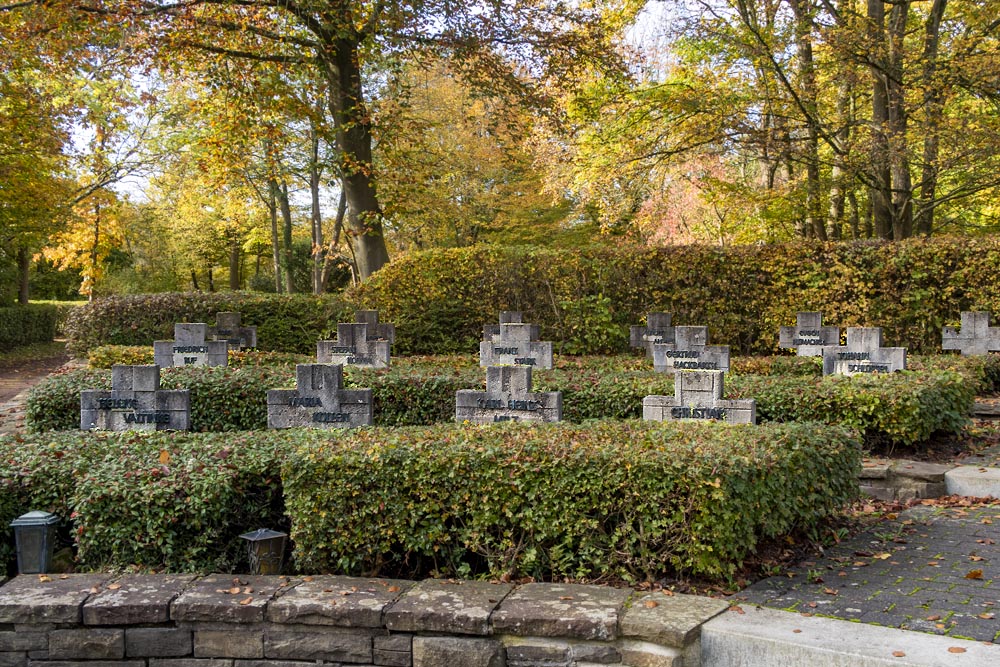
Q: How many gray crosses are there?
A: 15